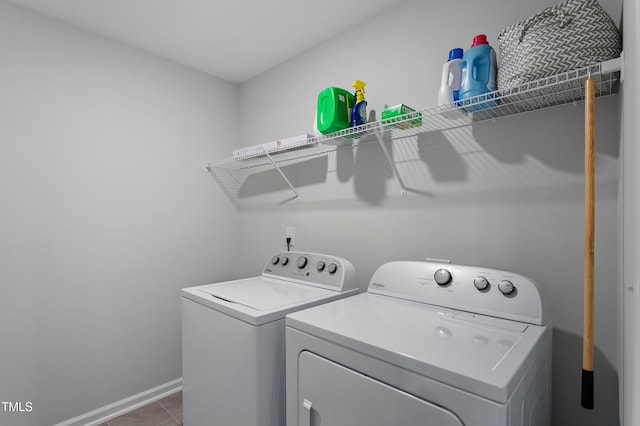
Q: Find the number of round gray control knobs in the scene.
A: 8